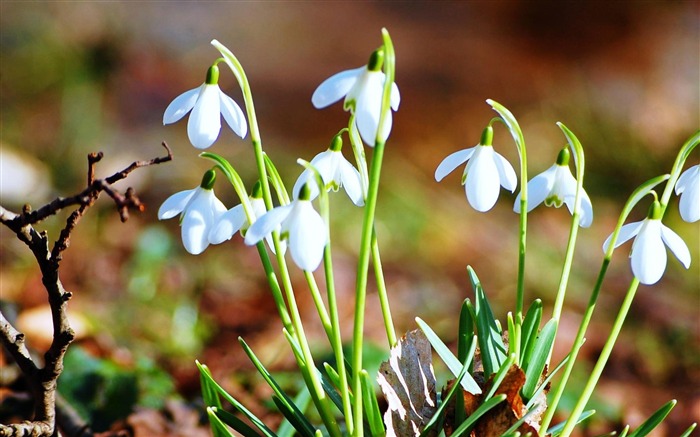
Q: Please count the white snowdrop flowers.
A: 10